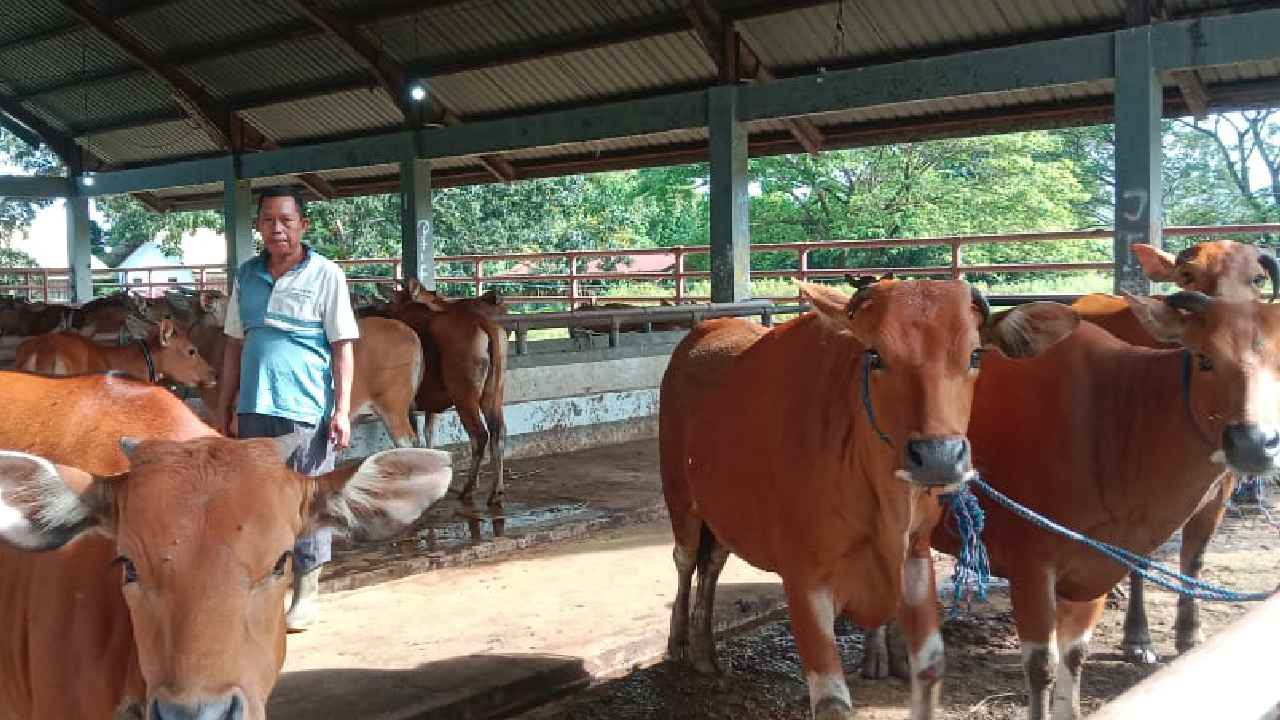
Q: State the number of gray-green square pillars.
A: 5